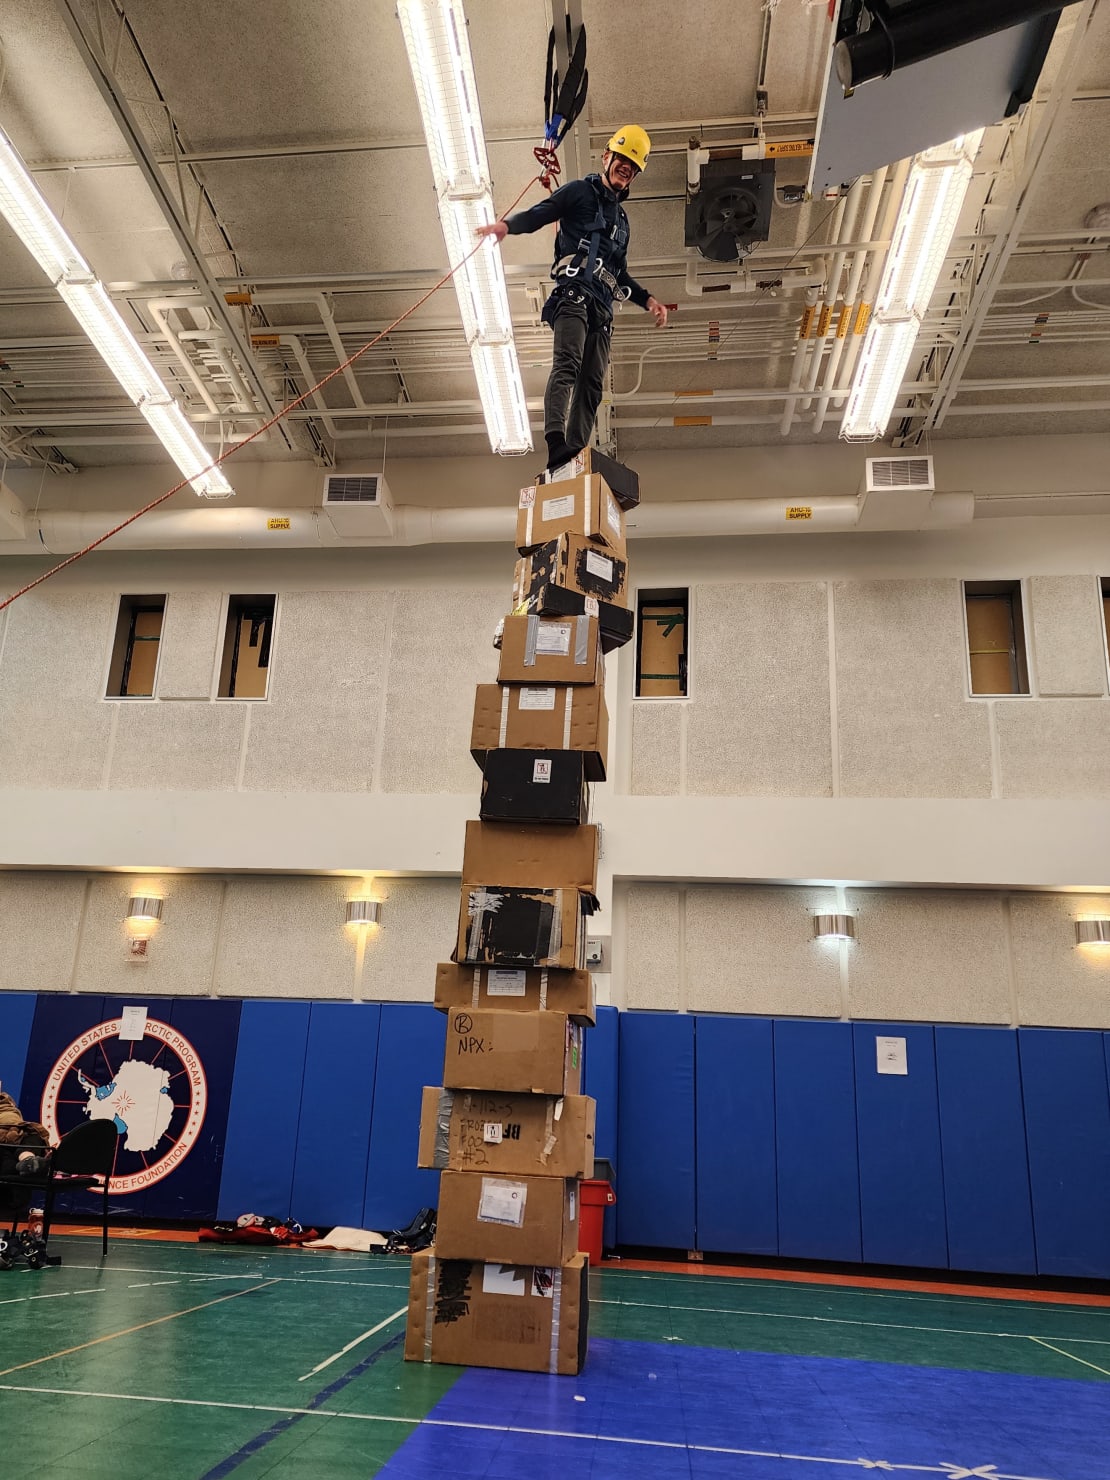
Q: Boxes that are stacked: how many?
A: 14